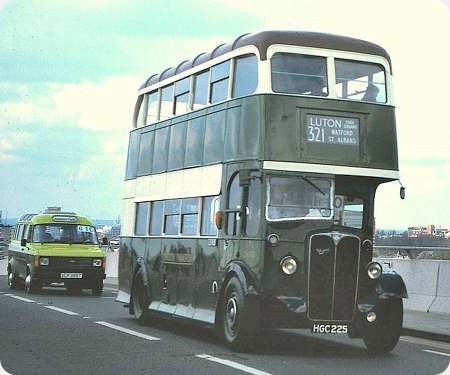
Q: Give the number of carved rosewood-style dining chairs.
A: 0